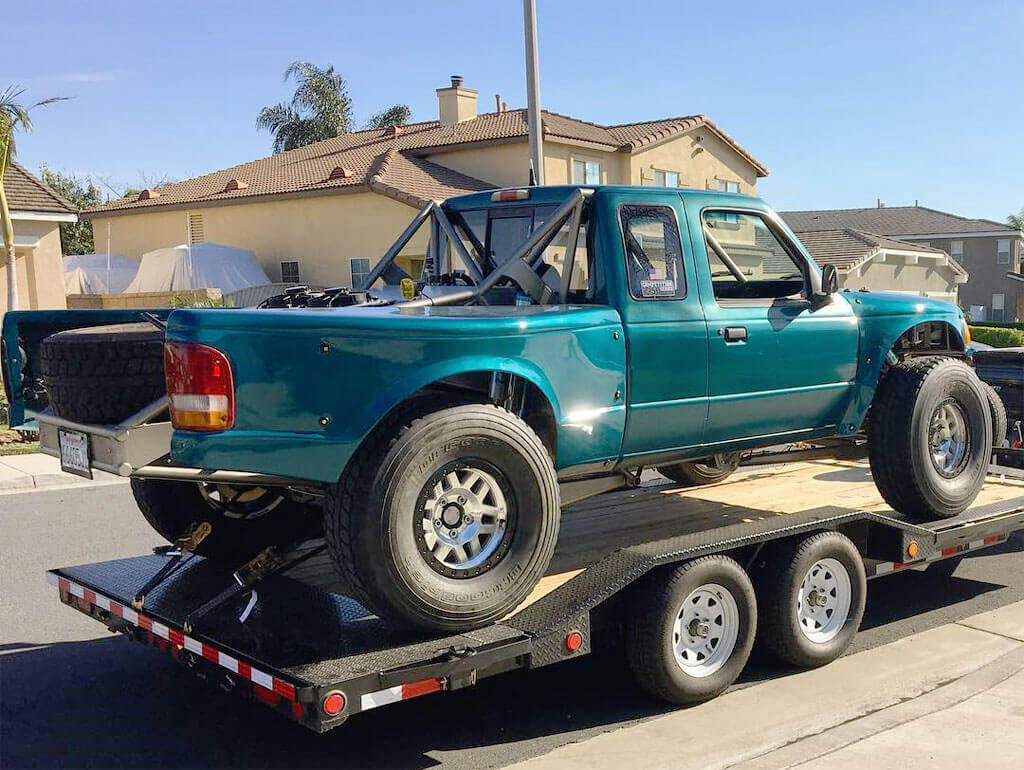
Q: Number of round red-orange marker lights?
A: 3